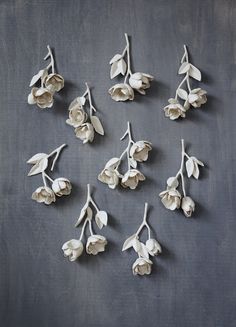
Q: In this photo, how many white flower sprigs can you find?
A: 9